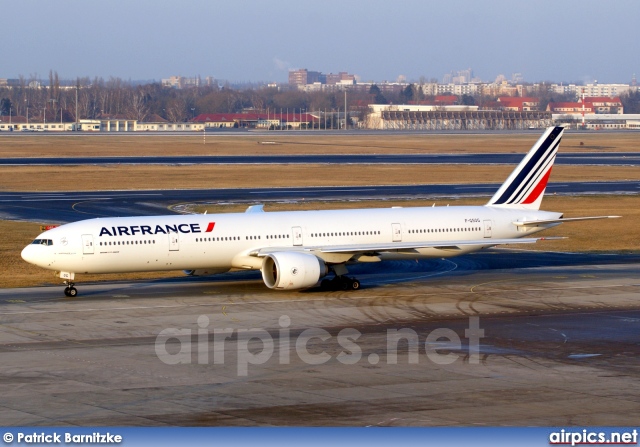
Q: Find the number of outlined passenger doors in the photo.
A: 5